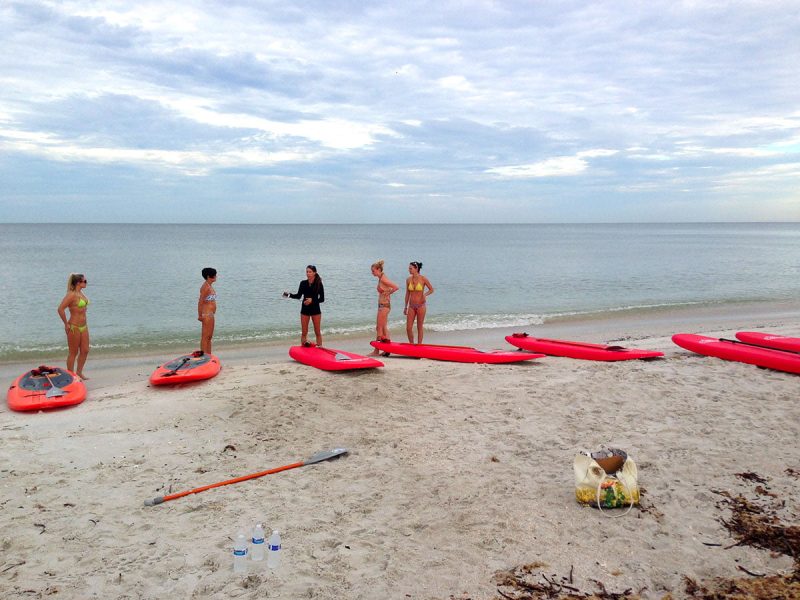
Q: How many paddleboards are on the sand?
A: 7